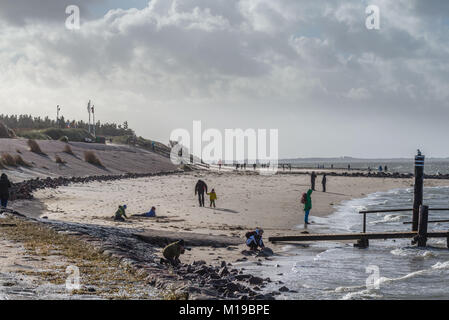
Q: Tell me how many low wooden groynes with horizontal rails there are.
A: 1